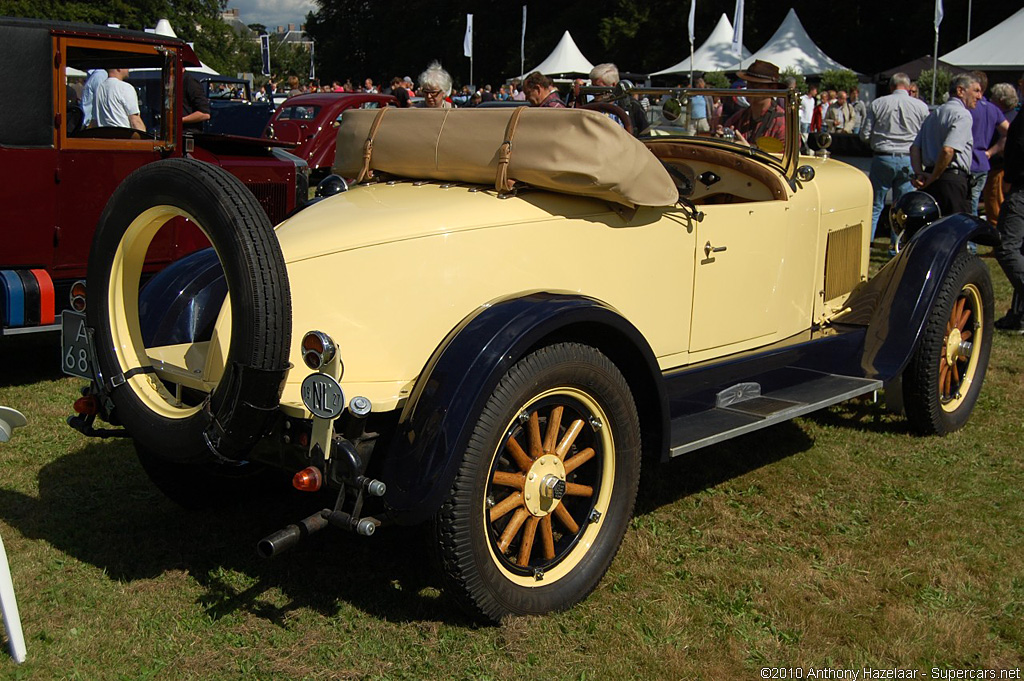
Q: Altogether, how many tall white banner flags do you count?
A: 5